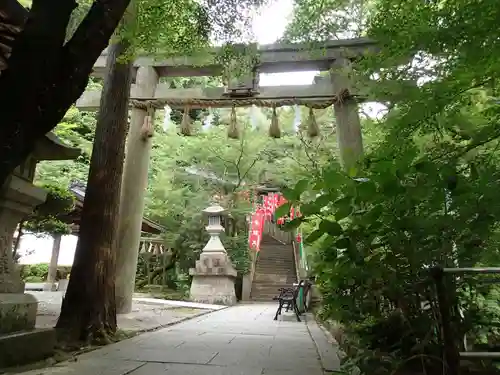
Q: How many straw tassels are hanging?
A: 5